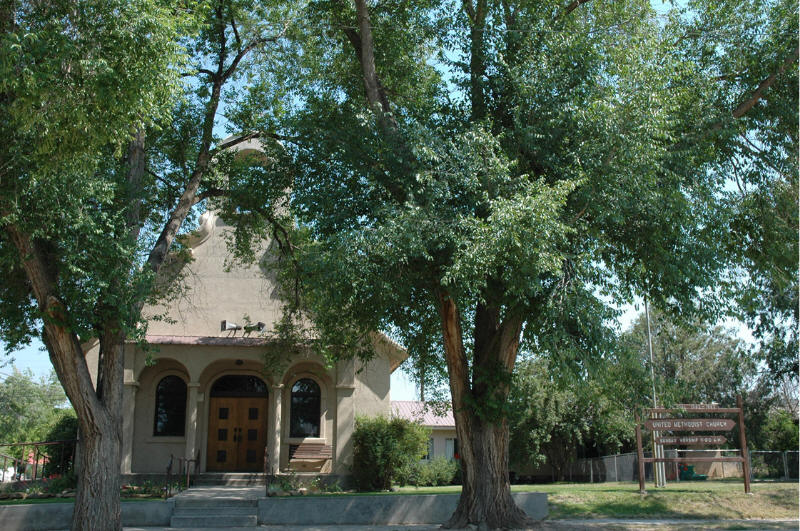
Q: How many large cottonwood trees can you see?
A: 2